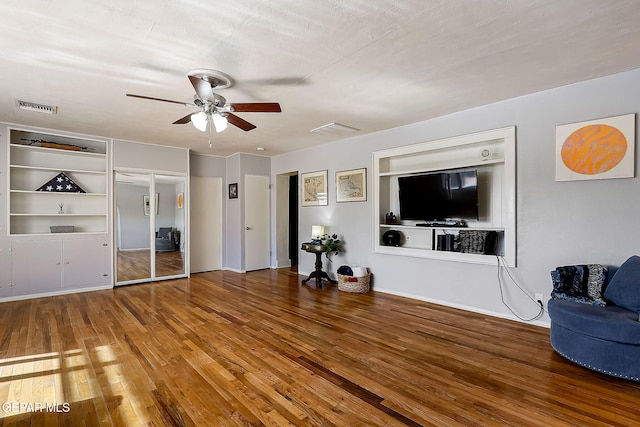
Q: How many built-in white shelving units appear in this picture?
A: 2